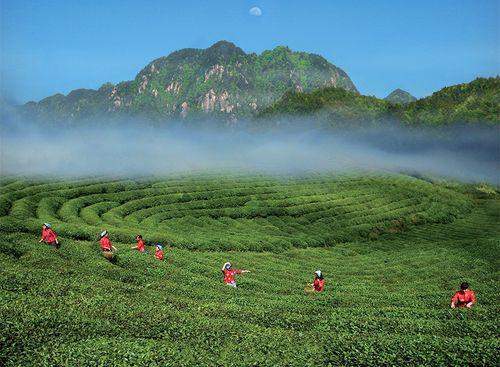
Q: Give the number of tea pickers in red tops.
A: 7